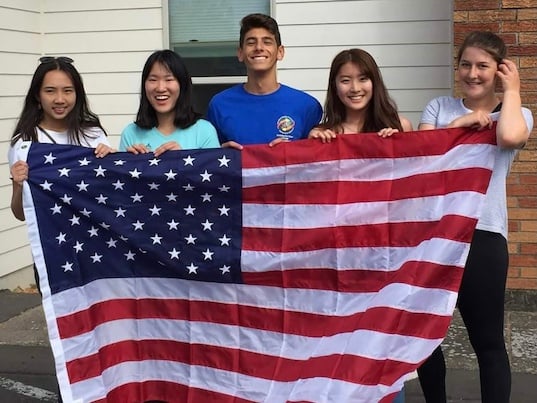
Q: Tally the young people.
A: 5